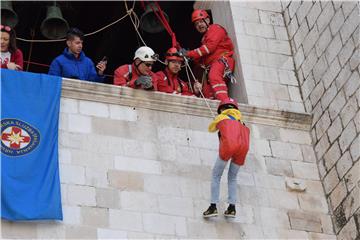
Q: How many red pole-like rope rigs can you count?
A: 1